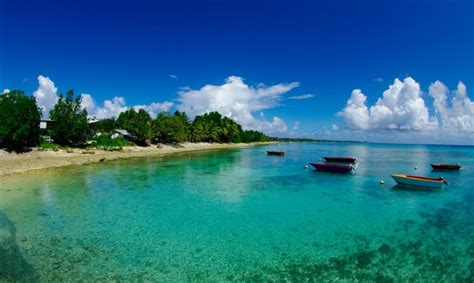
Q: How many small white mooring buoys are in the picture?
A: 3